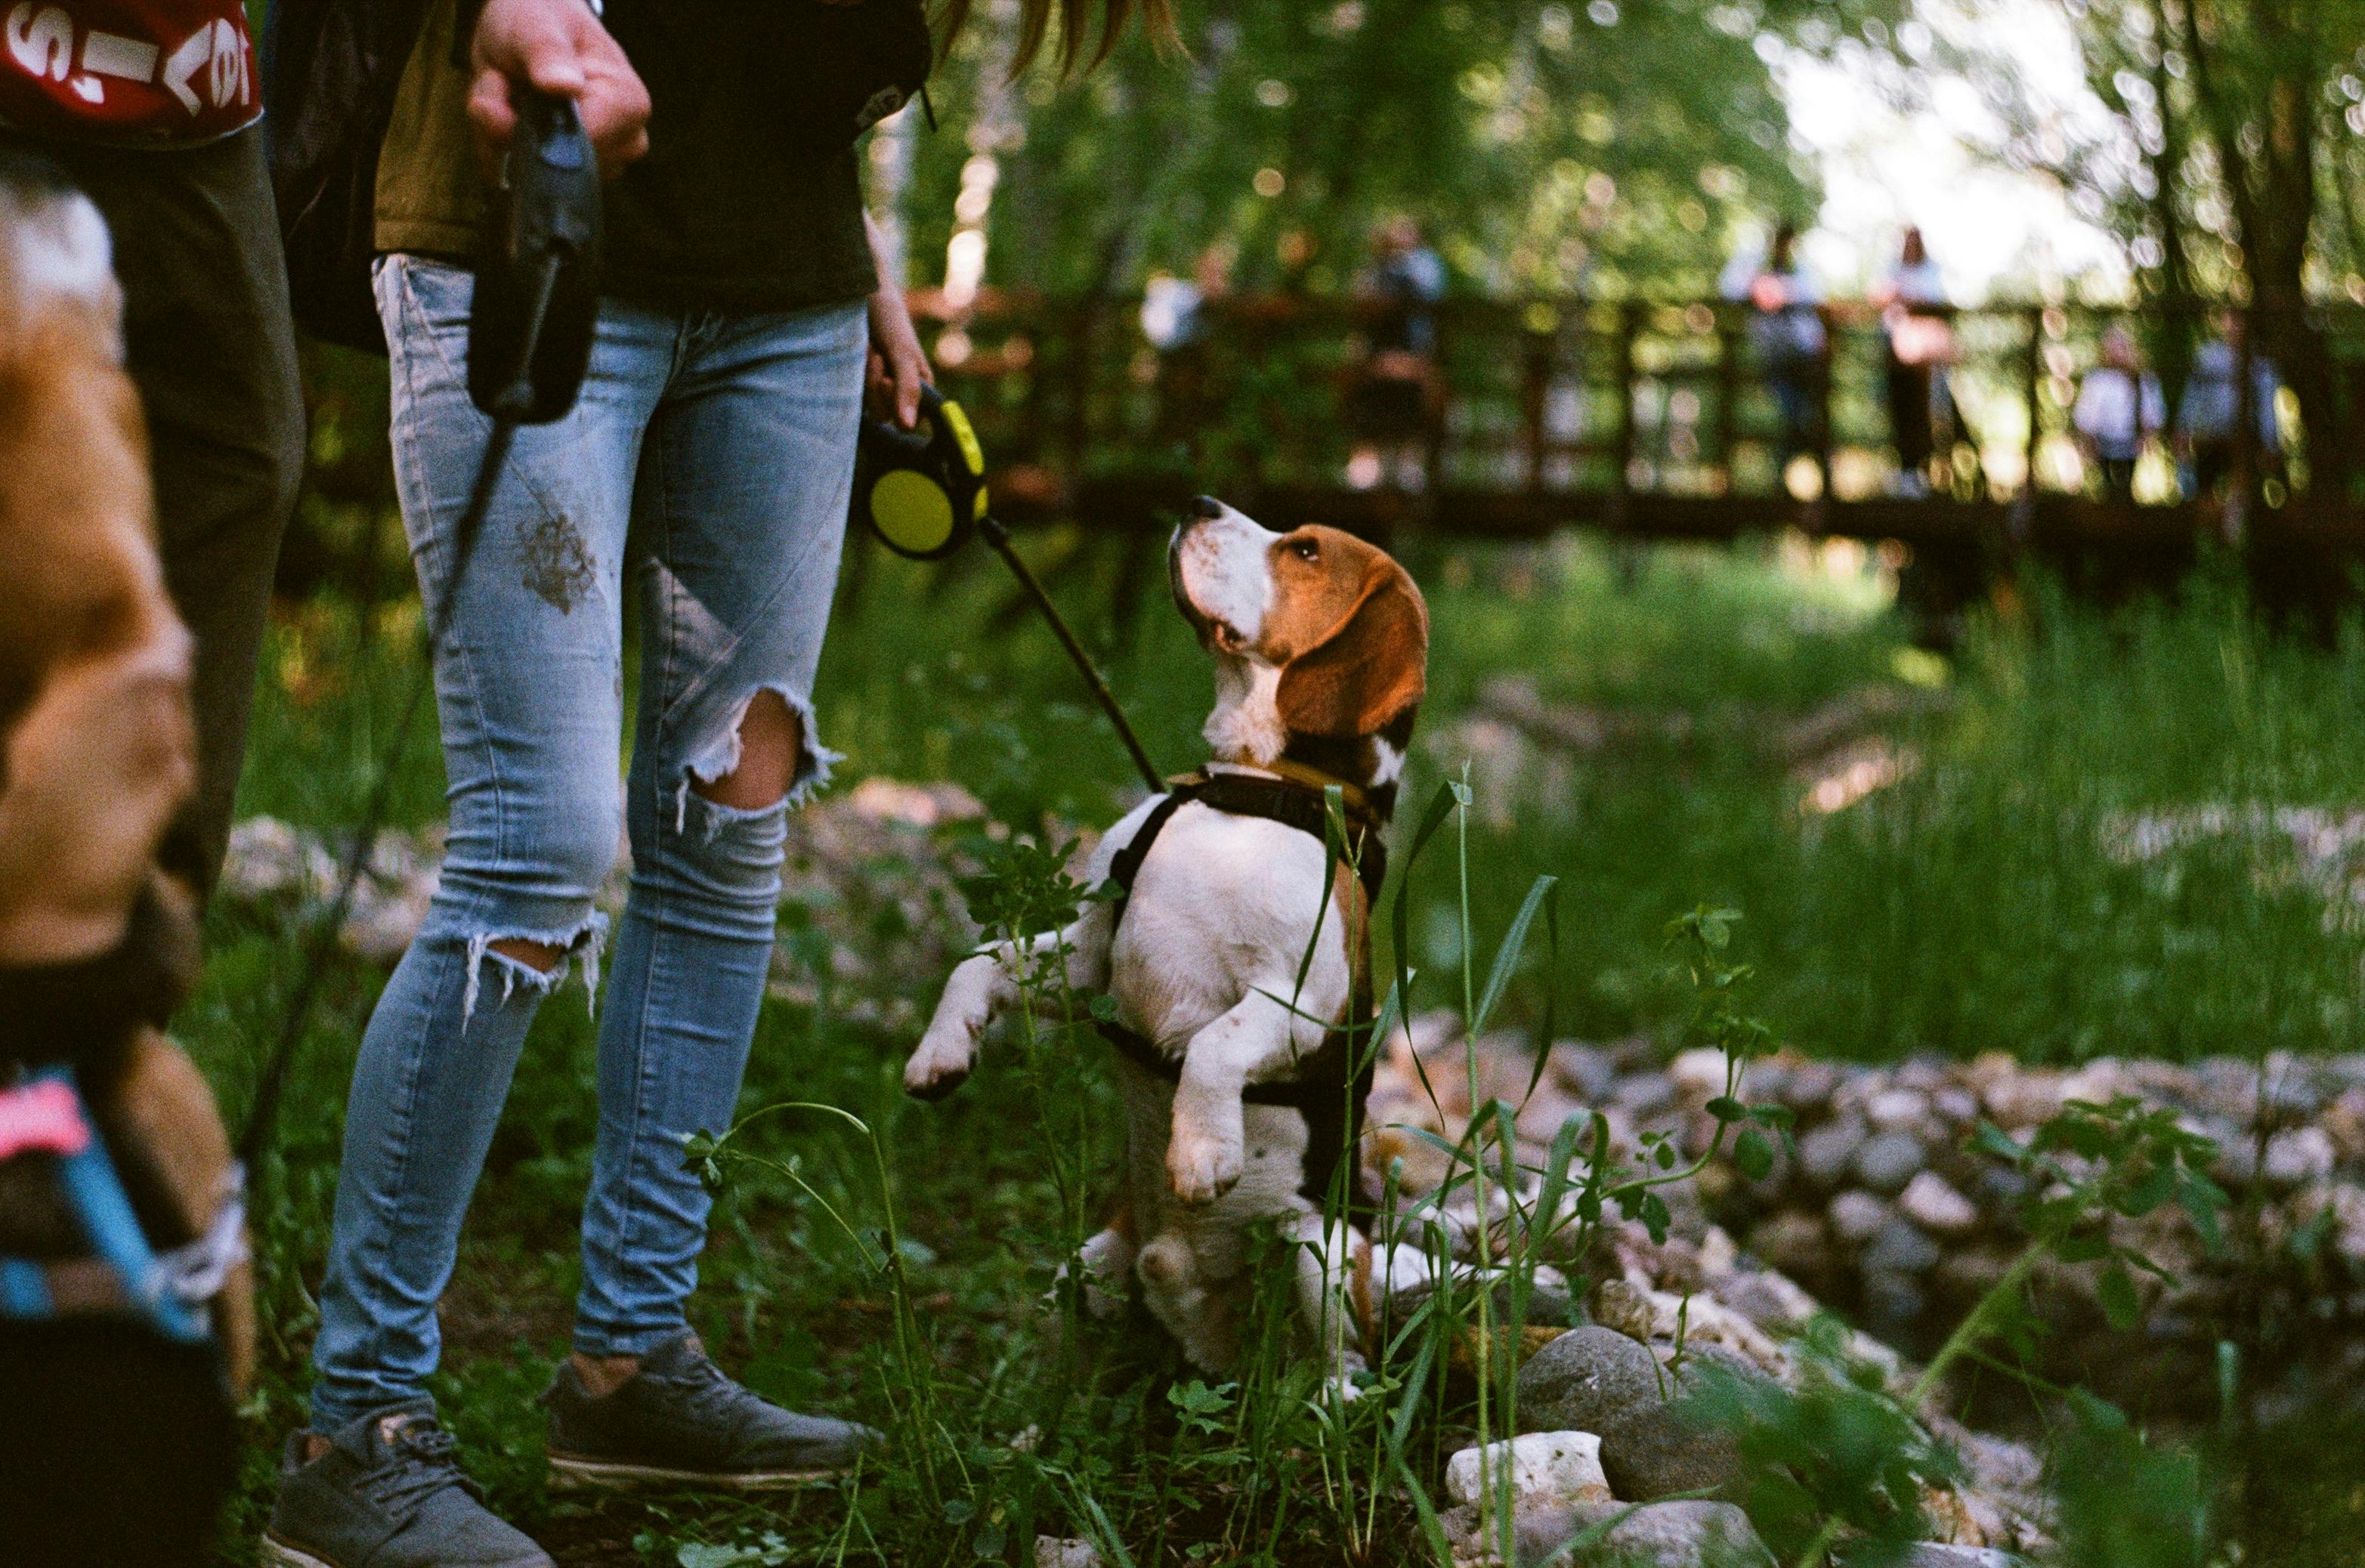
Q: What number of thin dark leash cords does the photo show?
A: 2